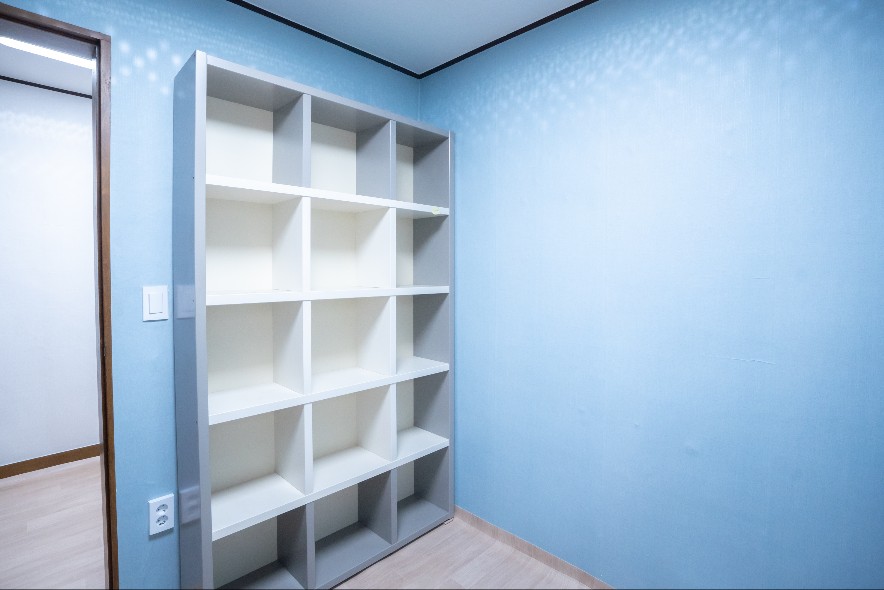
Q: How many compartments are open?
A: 15